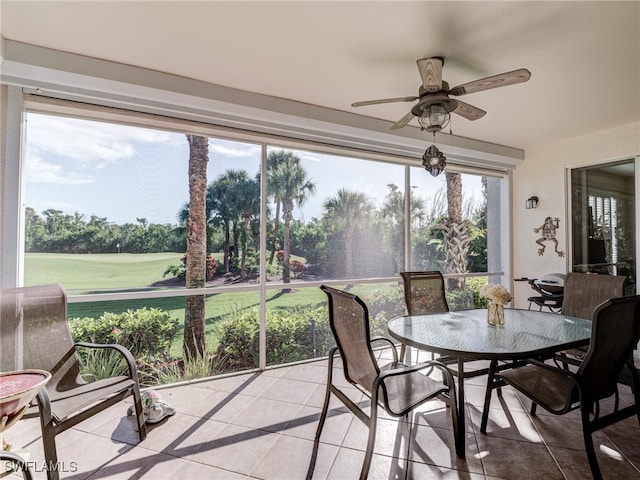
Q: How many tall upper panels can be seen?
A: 3